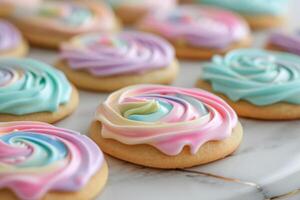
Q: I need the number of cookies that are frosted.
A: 11